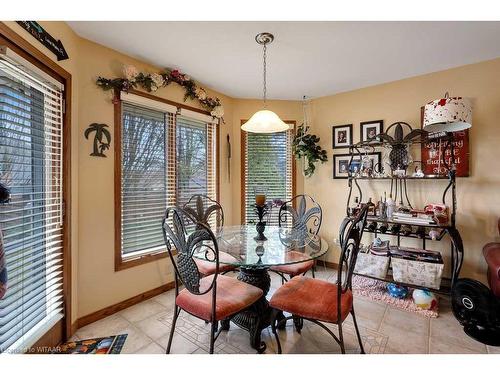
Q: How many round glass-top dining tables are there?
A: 1